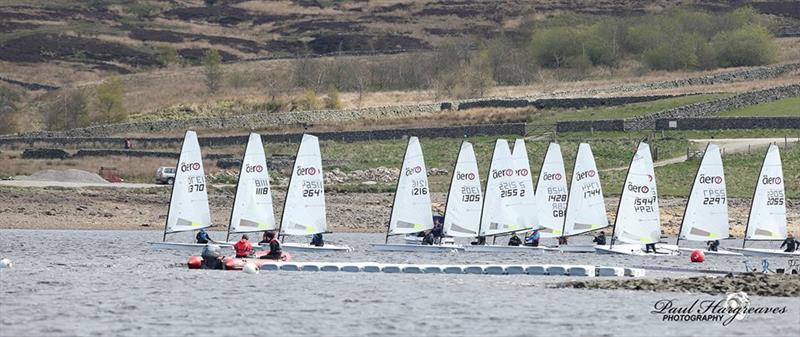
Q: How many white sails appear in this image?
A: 12